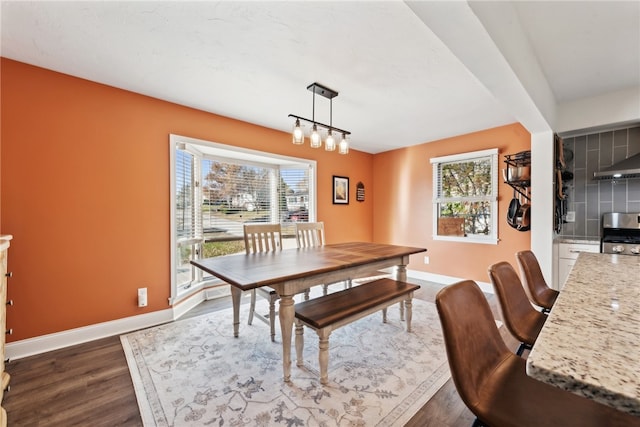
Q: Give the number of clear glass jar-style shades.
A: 4